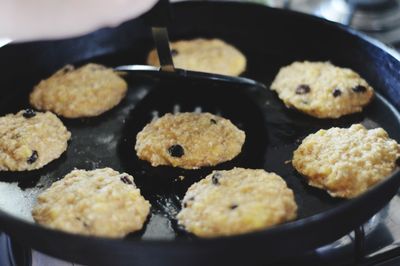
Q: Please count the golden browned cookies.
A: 8